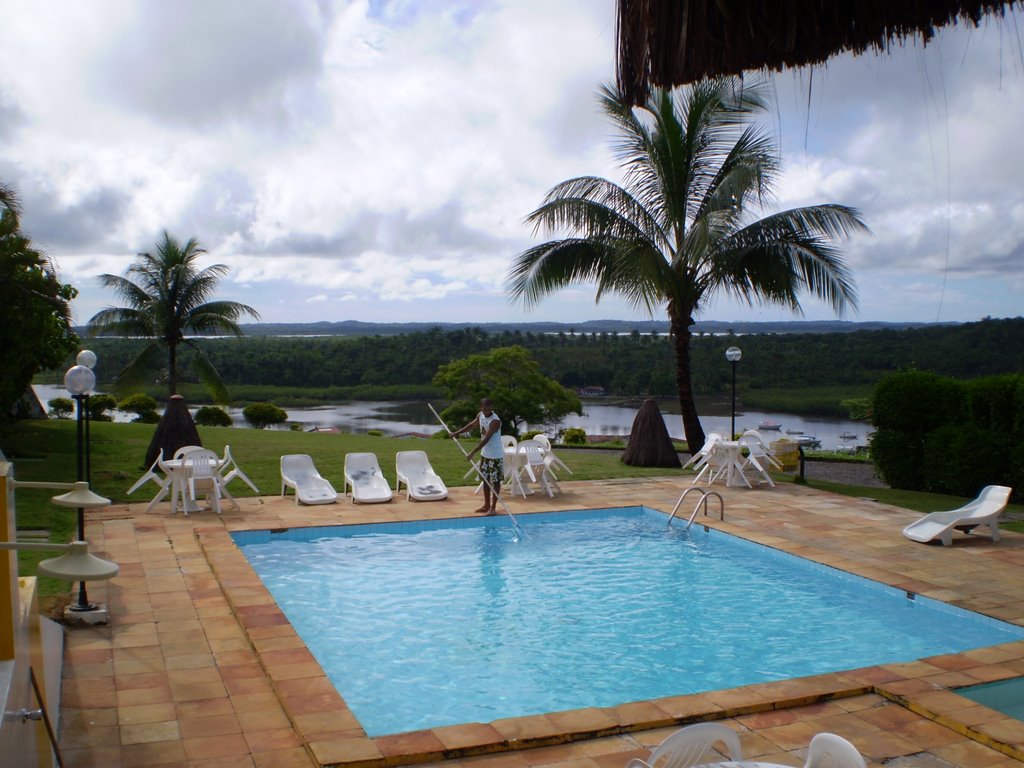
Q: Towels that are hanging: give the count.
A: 0